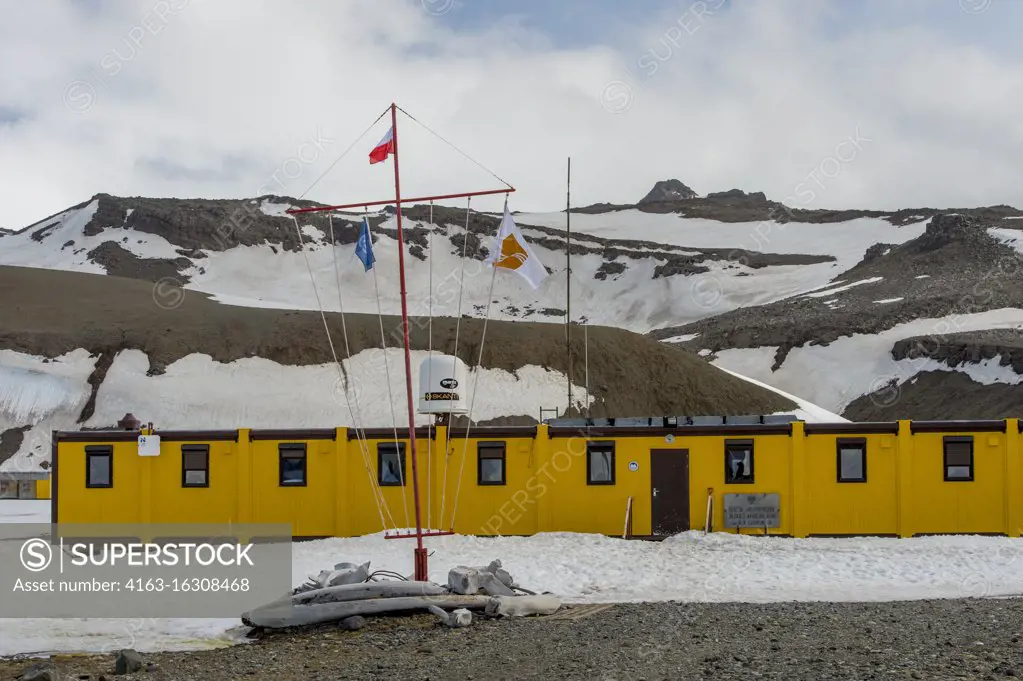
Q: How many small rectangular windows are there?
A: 9